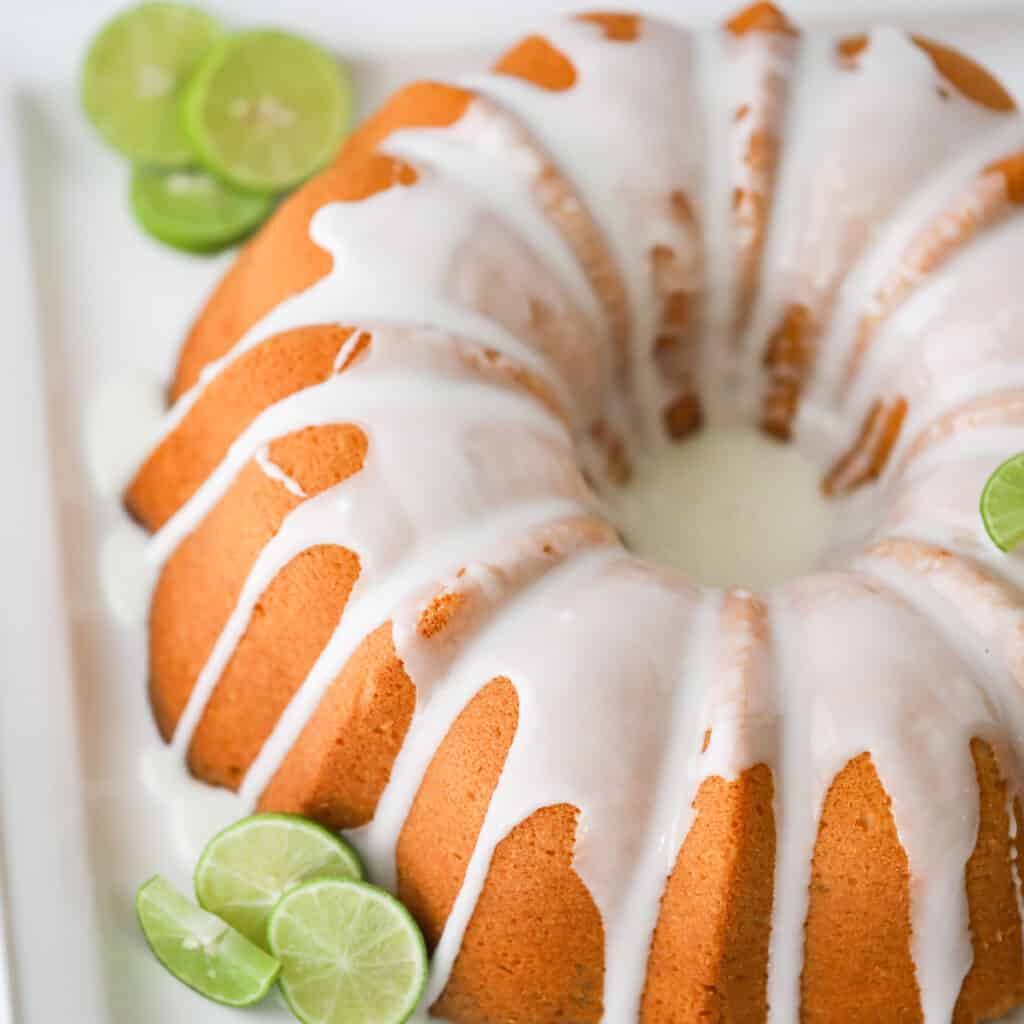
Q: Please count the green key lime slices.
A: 7